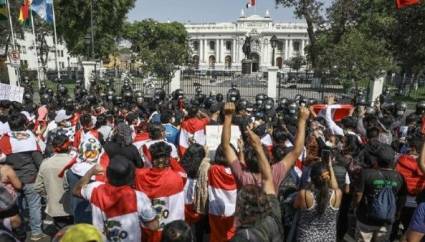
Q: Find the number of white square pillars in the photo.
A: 5